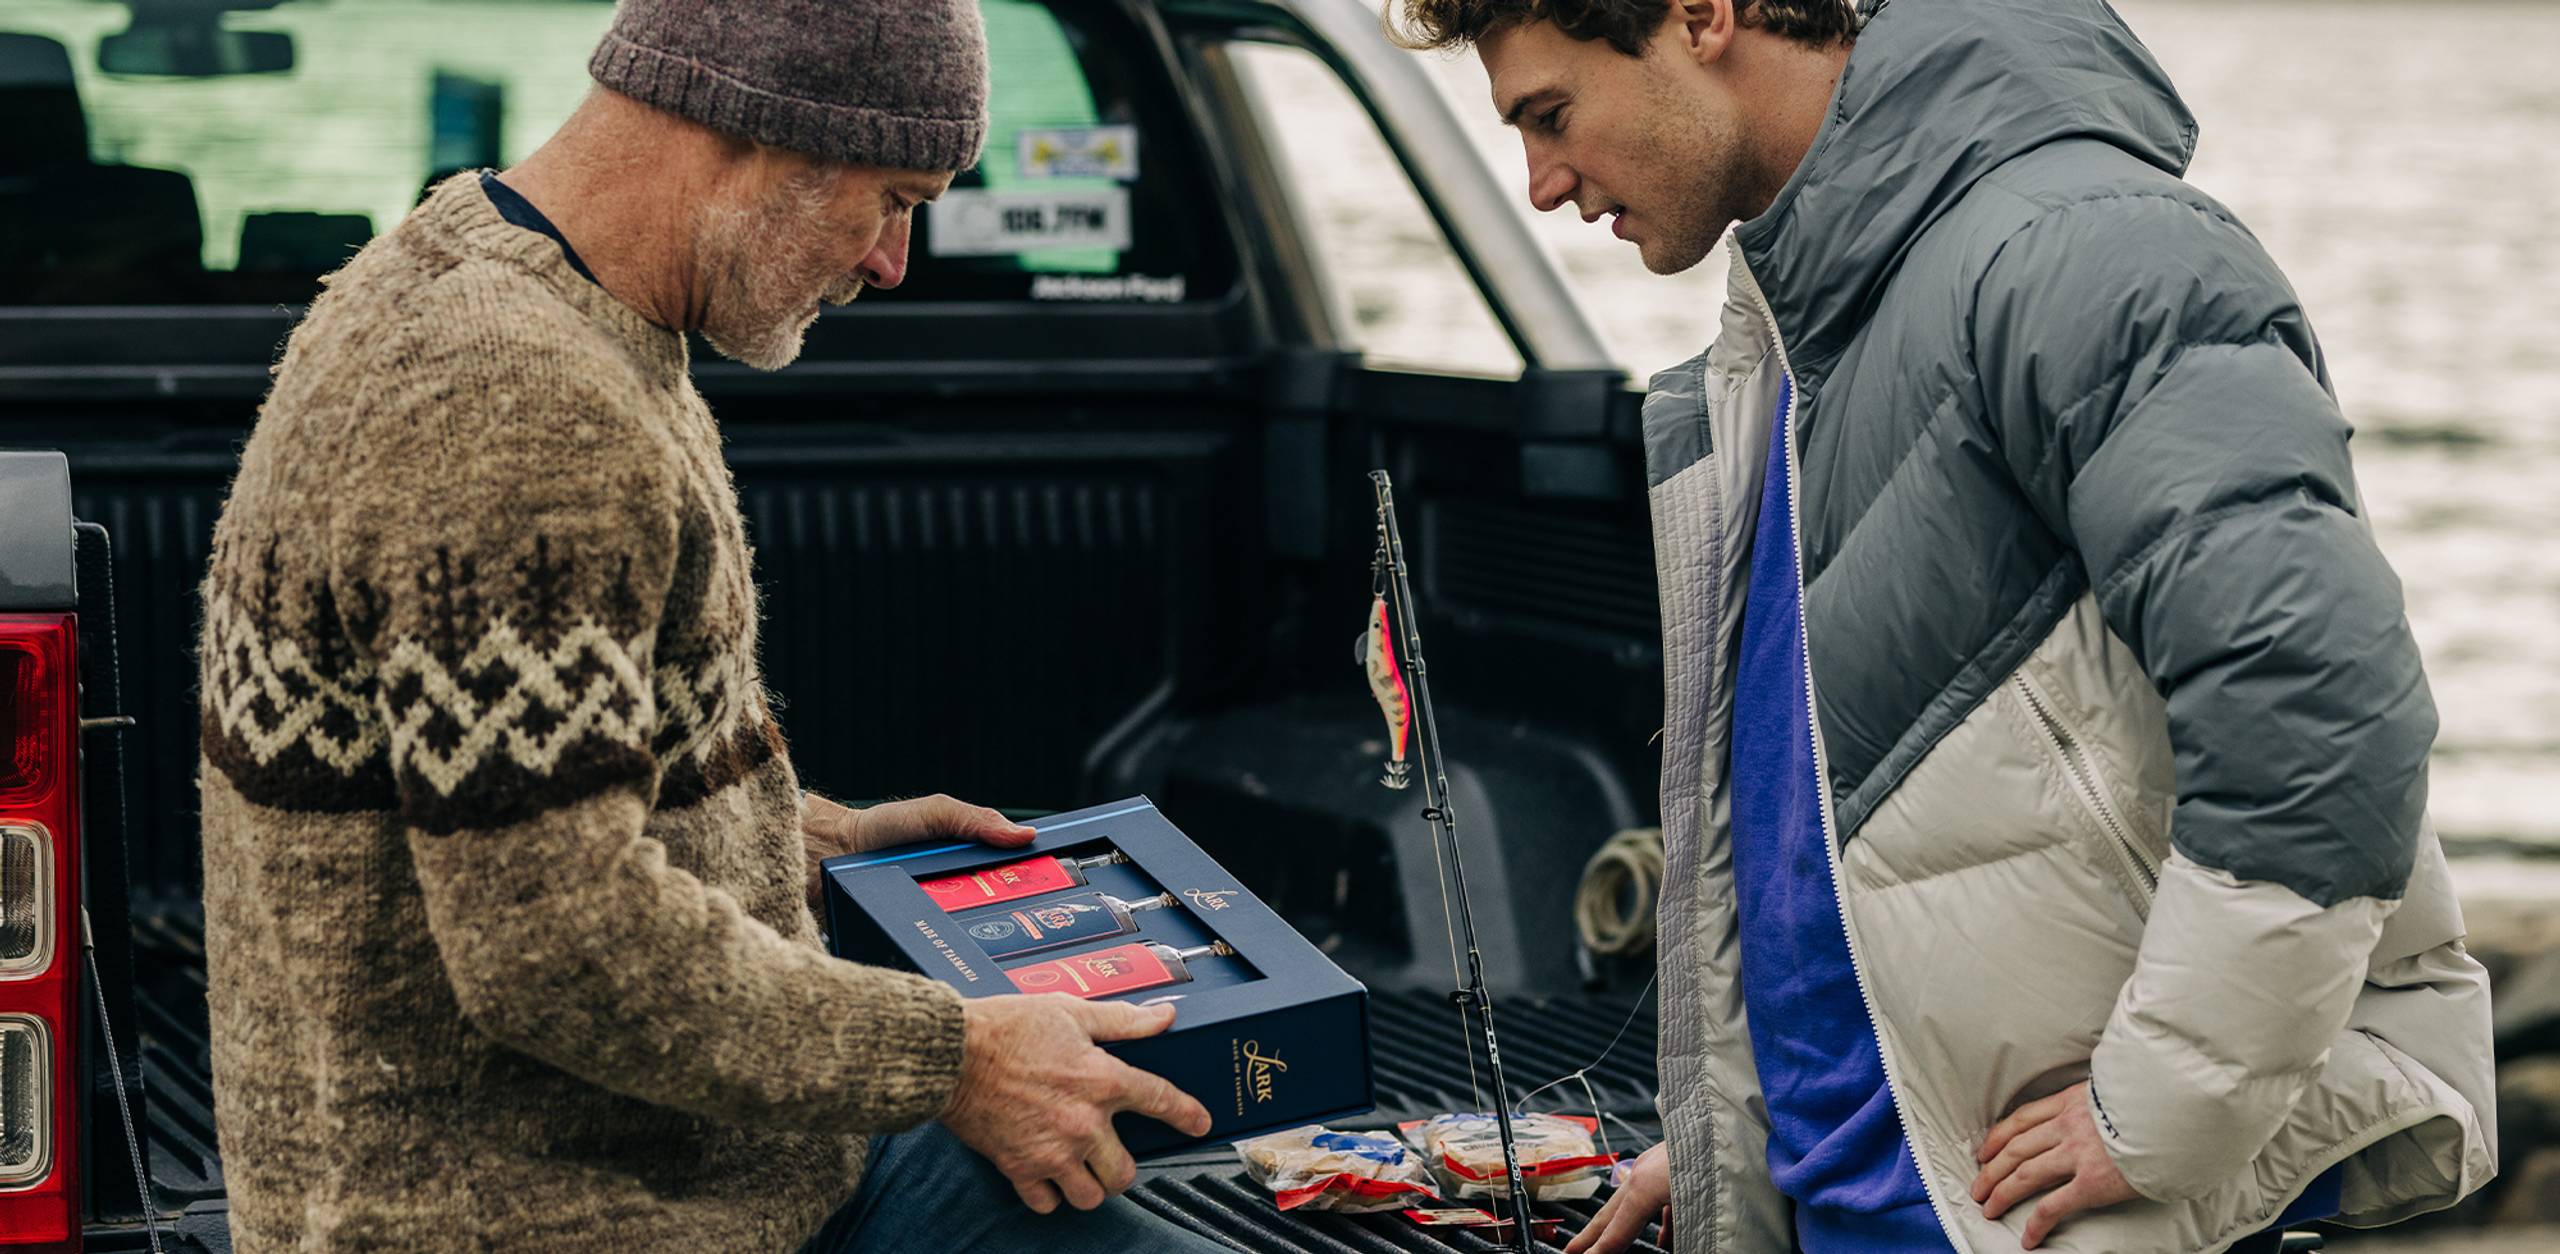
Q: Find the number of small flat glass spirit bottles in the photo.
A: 3